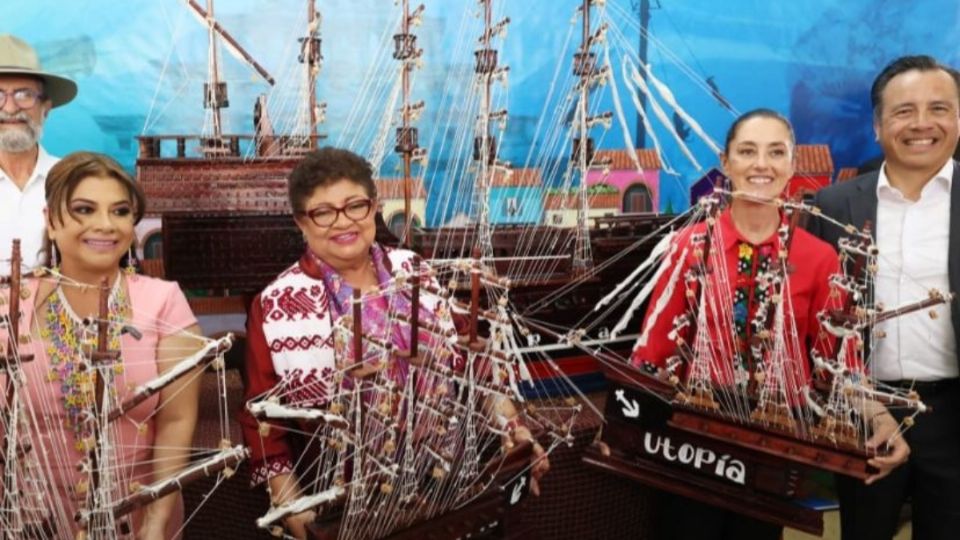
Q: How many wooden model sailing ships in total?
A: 4